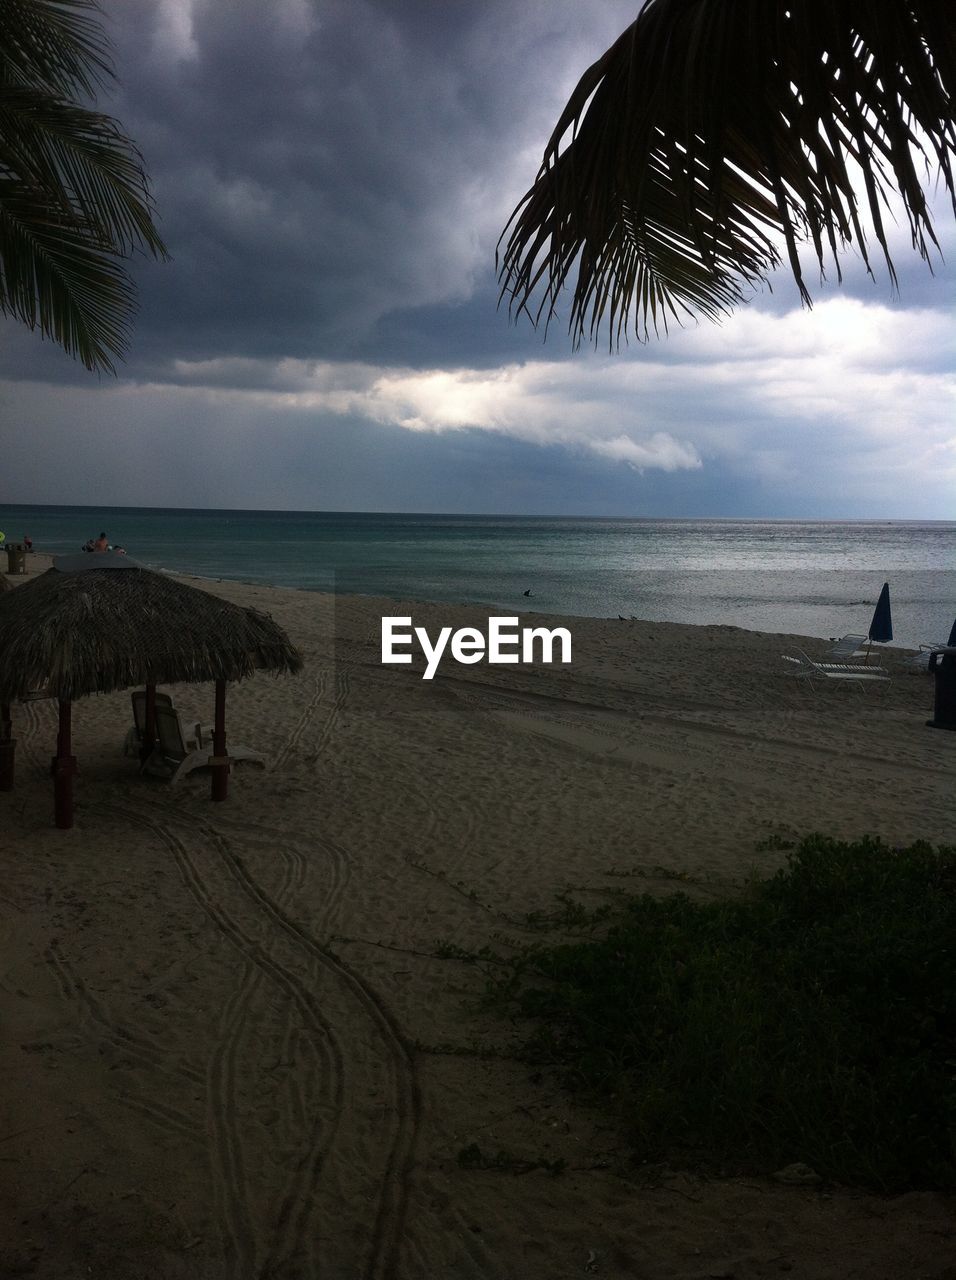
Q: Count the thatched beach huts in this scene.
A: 1